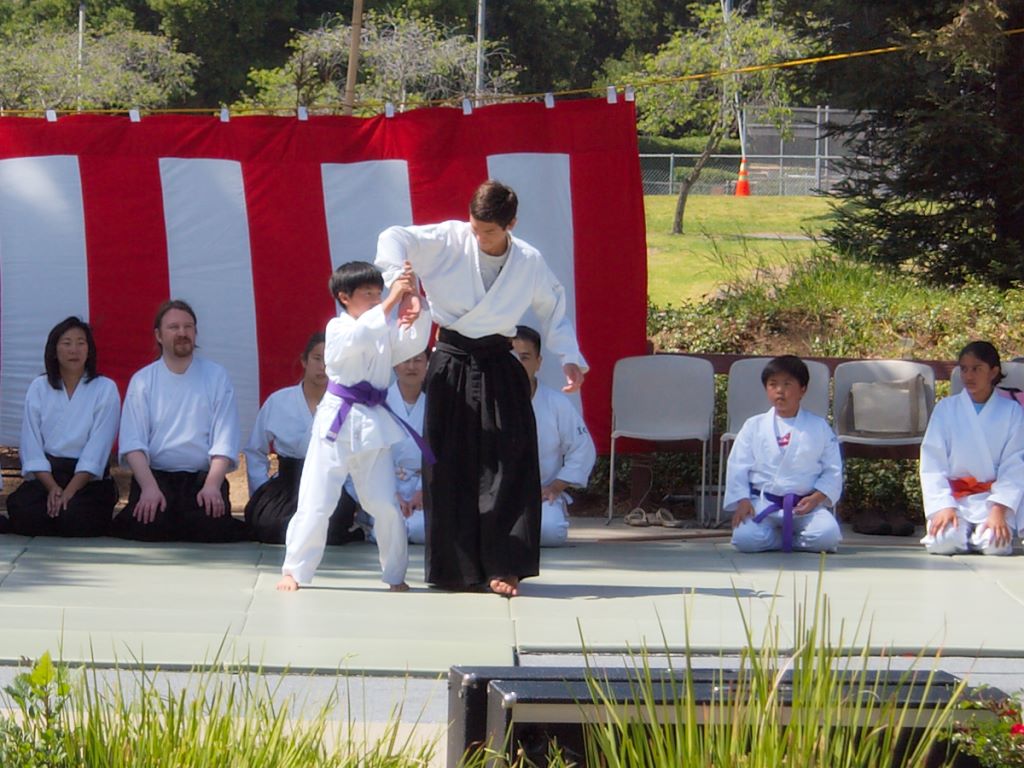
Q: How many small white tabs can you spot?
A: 9